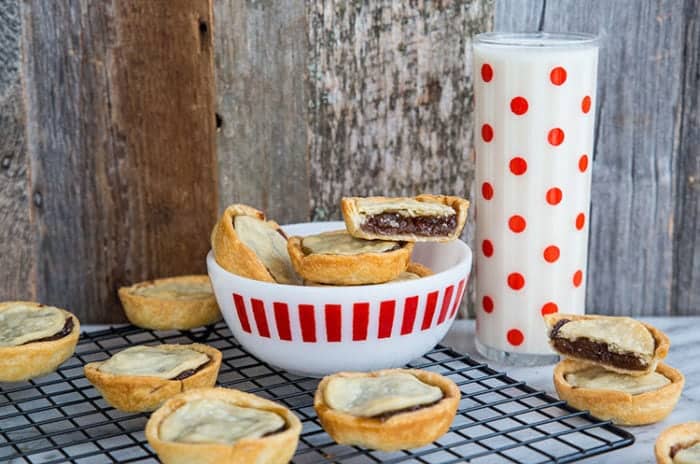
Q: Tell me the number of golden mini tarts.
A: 12